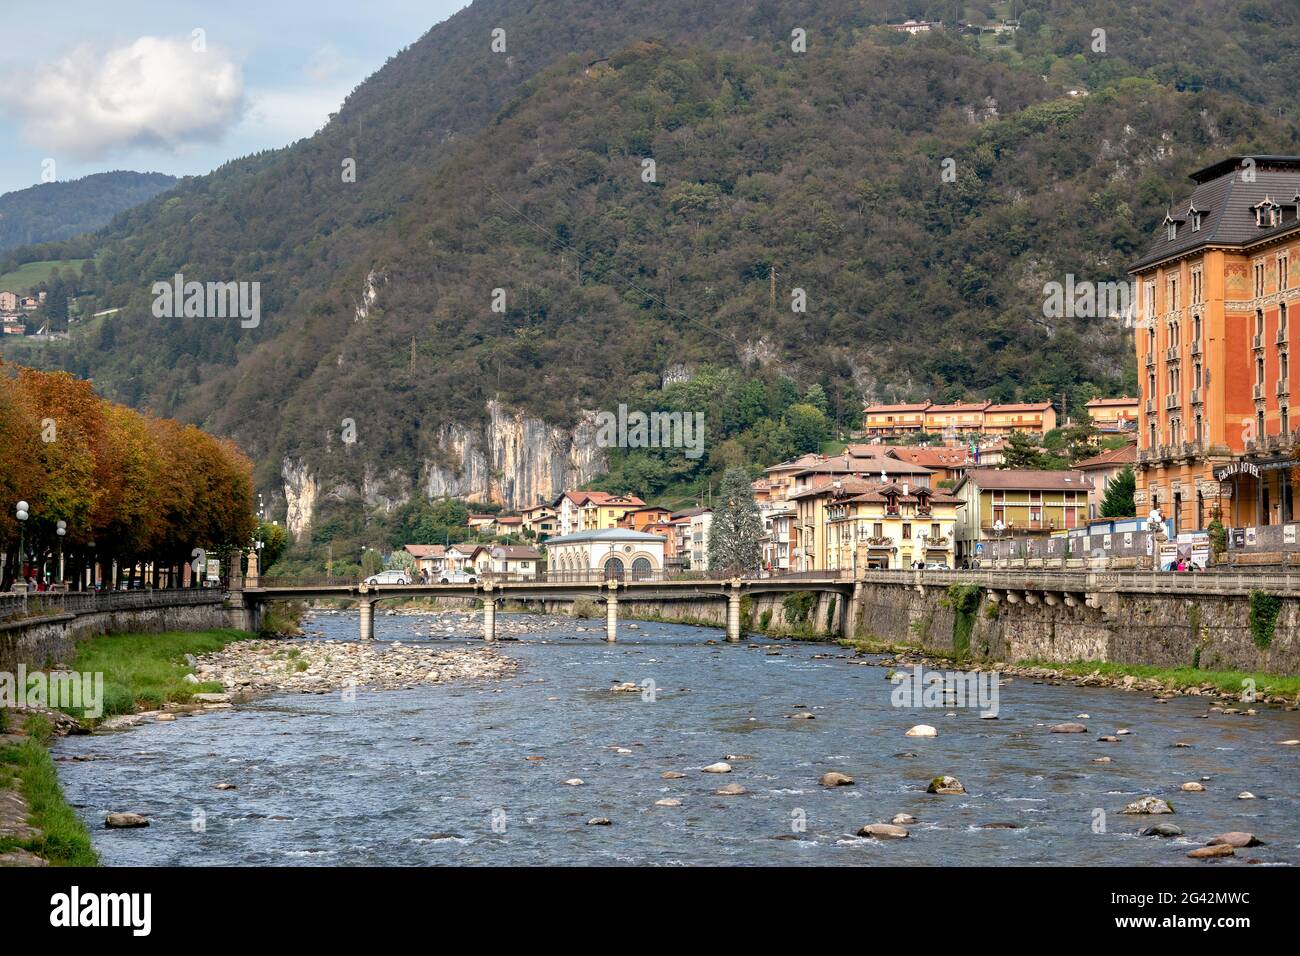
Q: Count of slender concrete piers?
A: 4